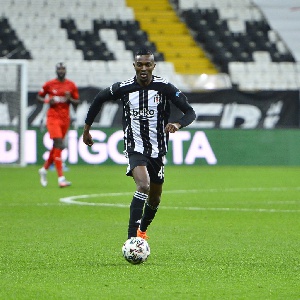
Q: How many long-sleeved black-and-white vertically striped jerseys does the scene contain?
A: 1